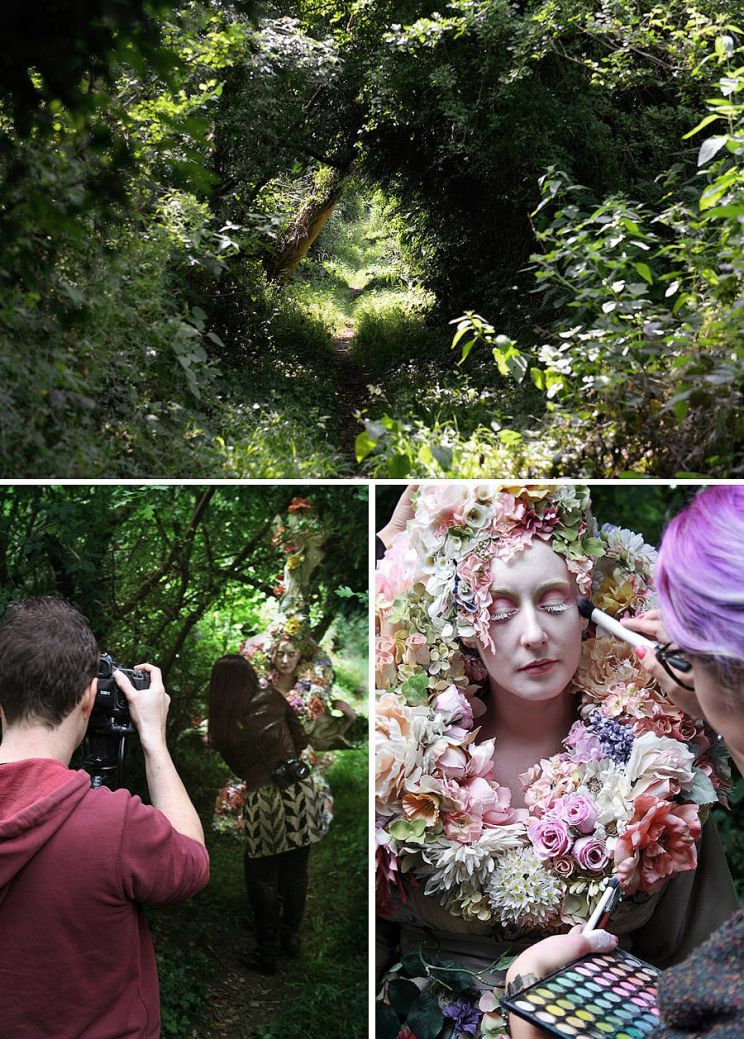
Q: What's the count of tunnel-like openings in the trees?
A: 1